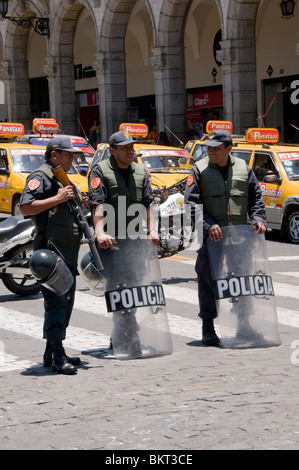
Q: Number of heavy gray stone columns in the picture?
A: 5